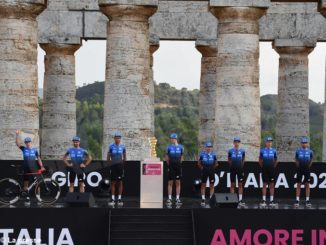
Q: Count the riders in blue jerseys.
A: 8